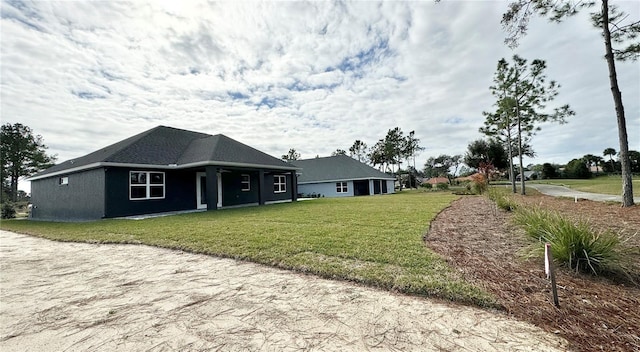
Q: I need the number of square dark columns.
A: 3